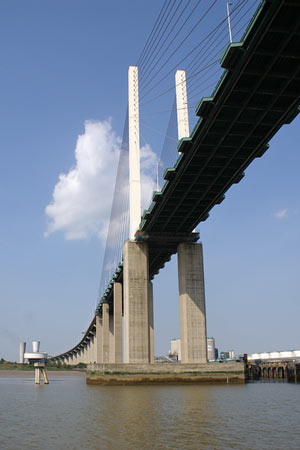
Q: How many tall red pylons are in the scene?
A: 0